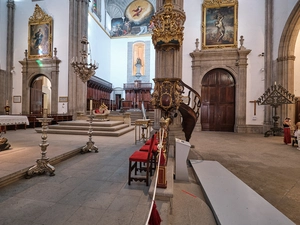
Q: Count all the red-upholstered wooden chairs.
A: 3